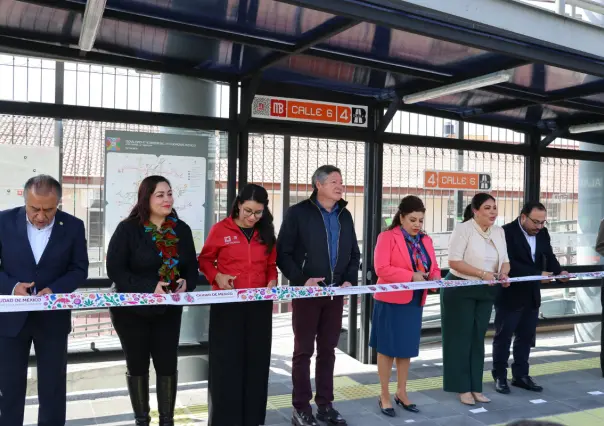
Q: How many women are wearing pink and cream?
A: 2